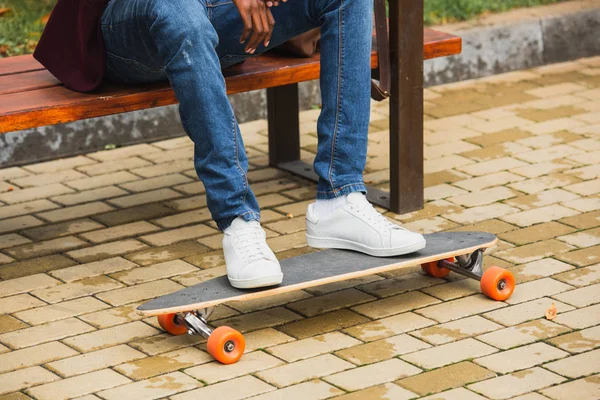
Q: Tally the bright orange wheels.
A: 4